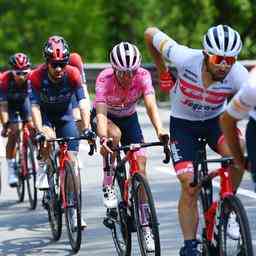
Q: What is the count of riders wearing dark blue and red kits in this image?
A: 2